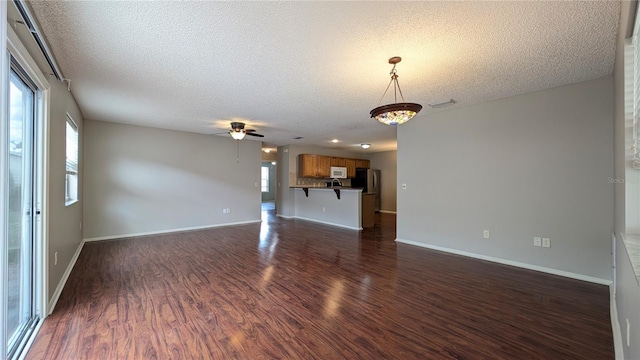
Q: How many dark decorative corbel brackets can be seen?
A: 2